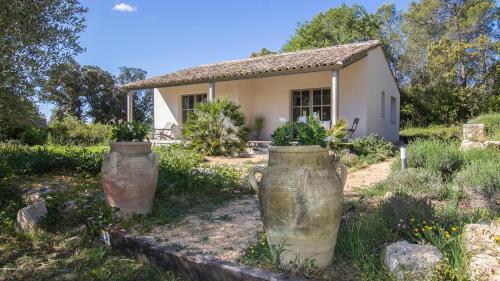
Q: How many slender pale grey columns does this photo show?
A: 3